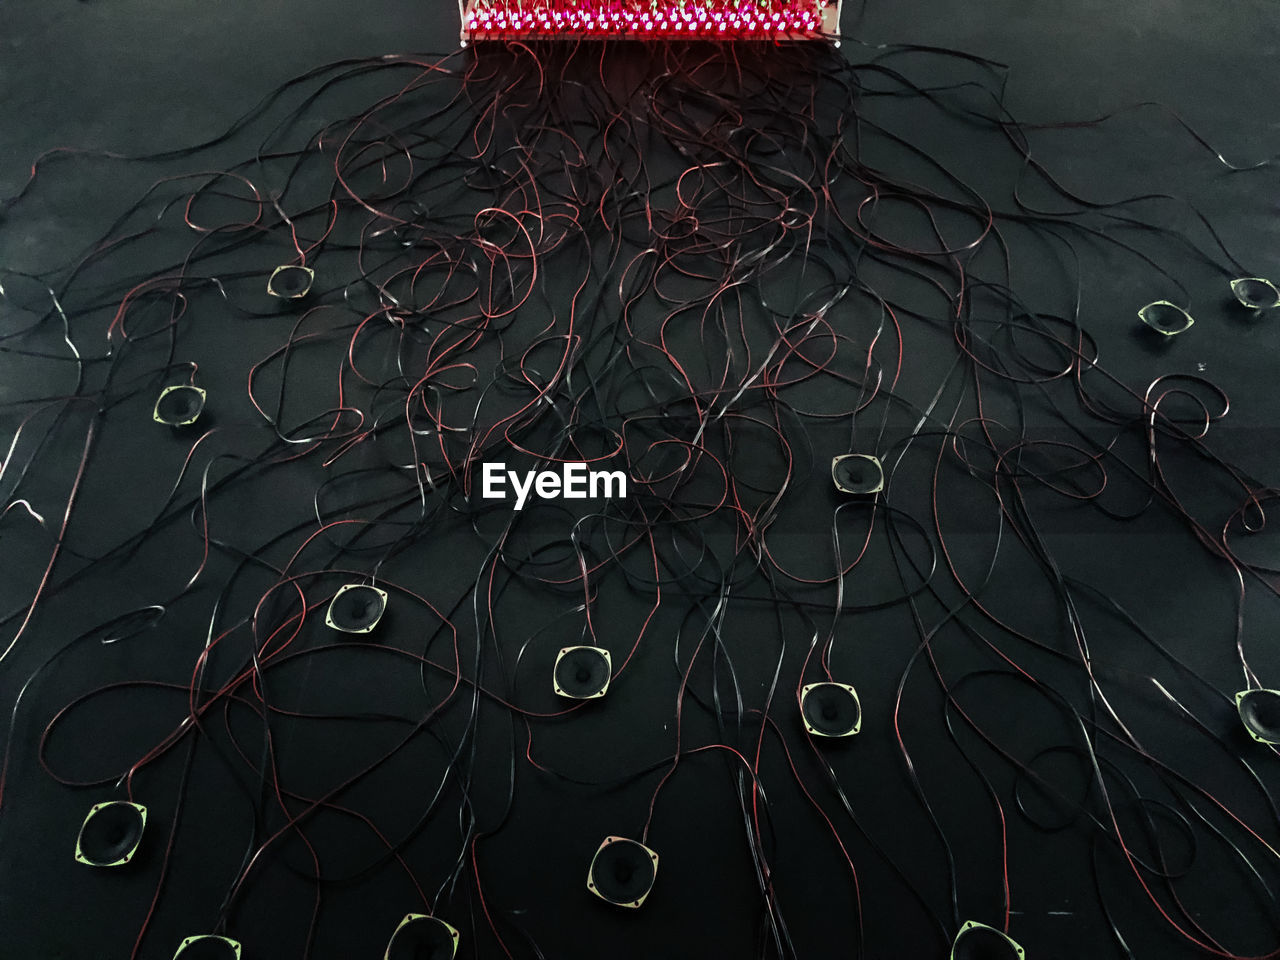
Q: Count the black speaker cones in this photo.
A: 14